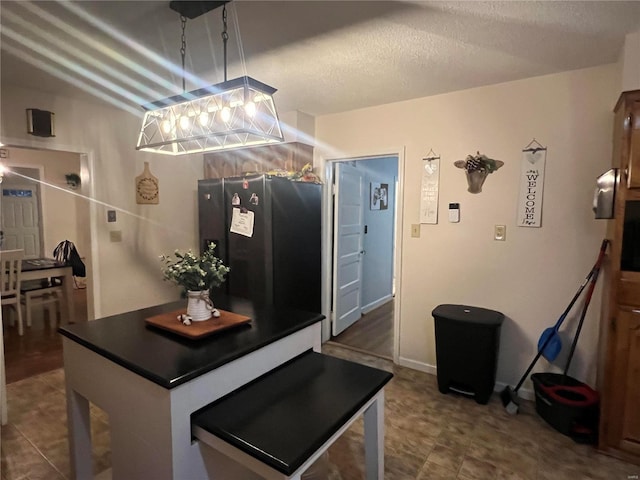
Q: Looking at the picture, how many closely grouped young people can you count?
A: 0